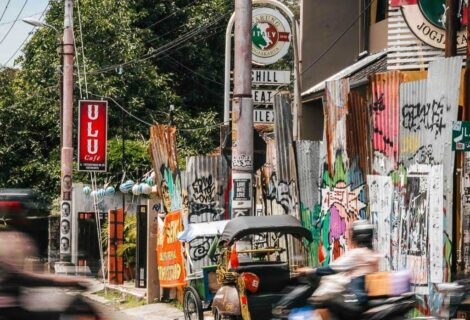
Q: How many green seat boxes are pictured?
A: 1